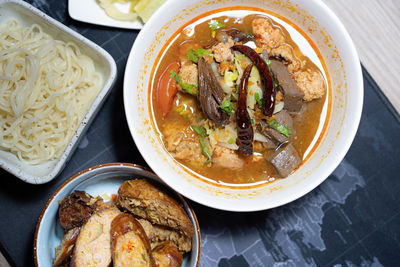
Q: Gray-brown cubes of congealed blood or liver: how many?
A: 3